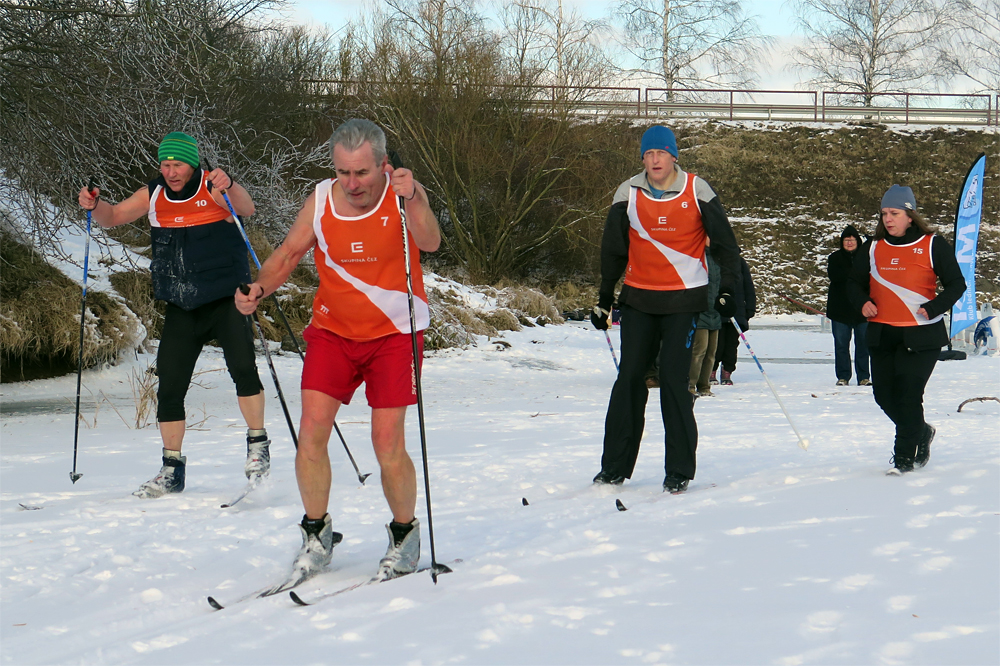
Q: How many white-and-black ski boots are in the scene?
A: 4